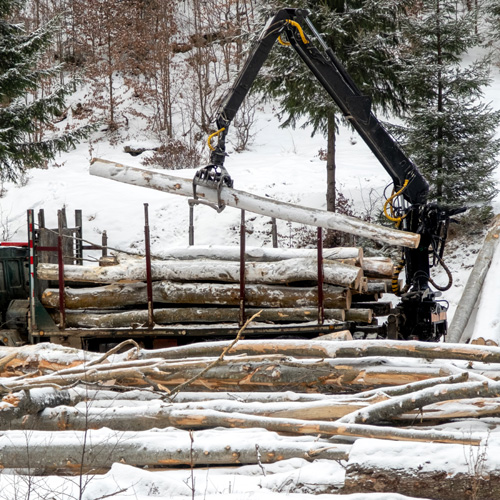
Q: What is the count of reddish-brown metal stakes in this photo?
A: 4